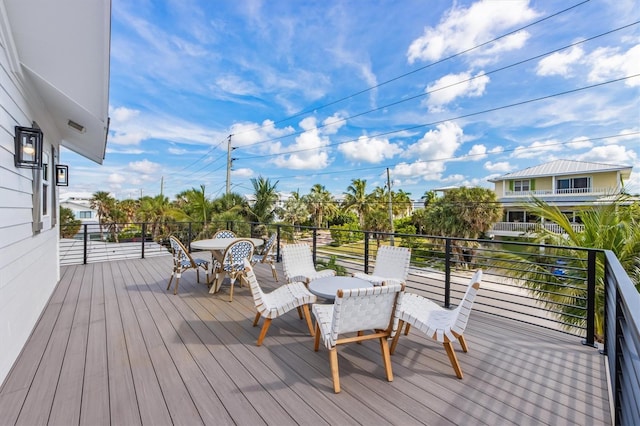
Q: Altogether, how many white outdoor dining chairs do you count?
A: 5